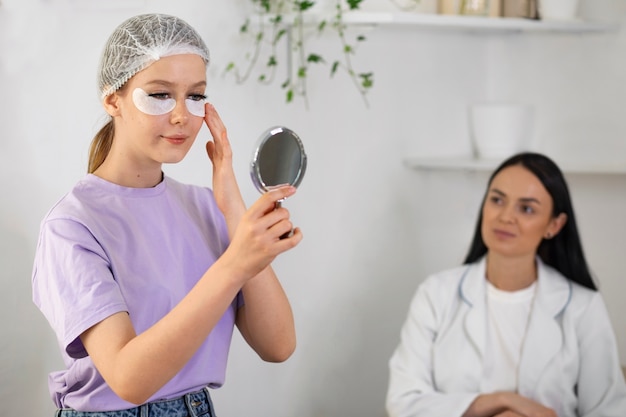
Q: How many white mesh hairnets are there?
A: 1